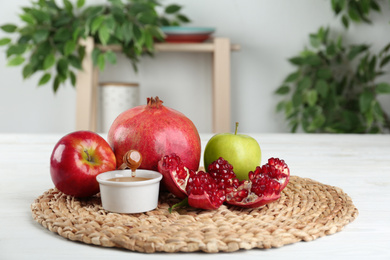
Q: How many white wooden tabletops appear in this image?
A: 1